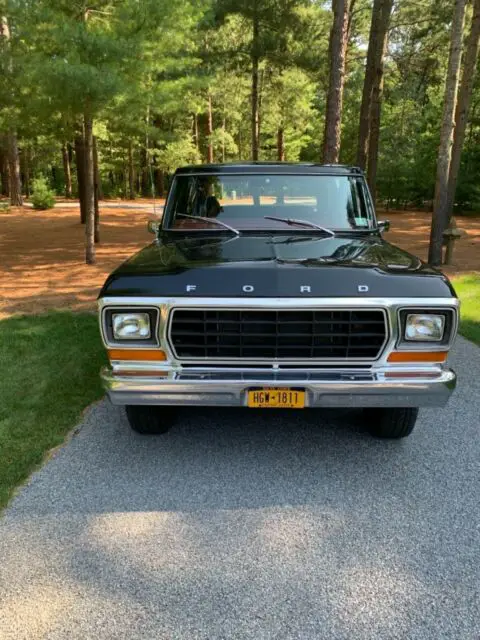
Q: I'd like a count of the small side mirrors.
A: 2